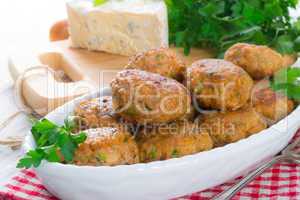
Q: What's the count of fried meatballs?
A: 9